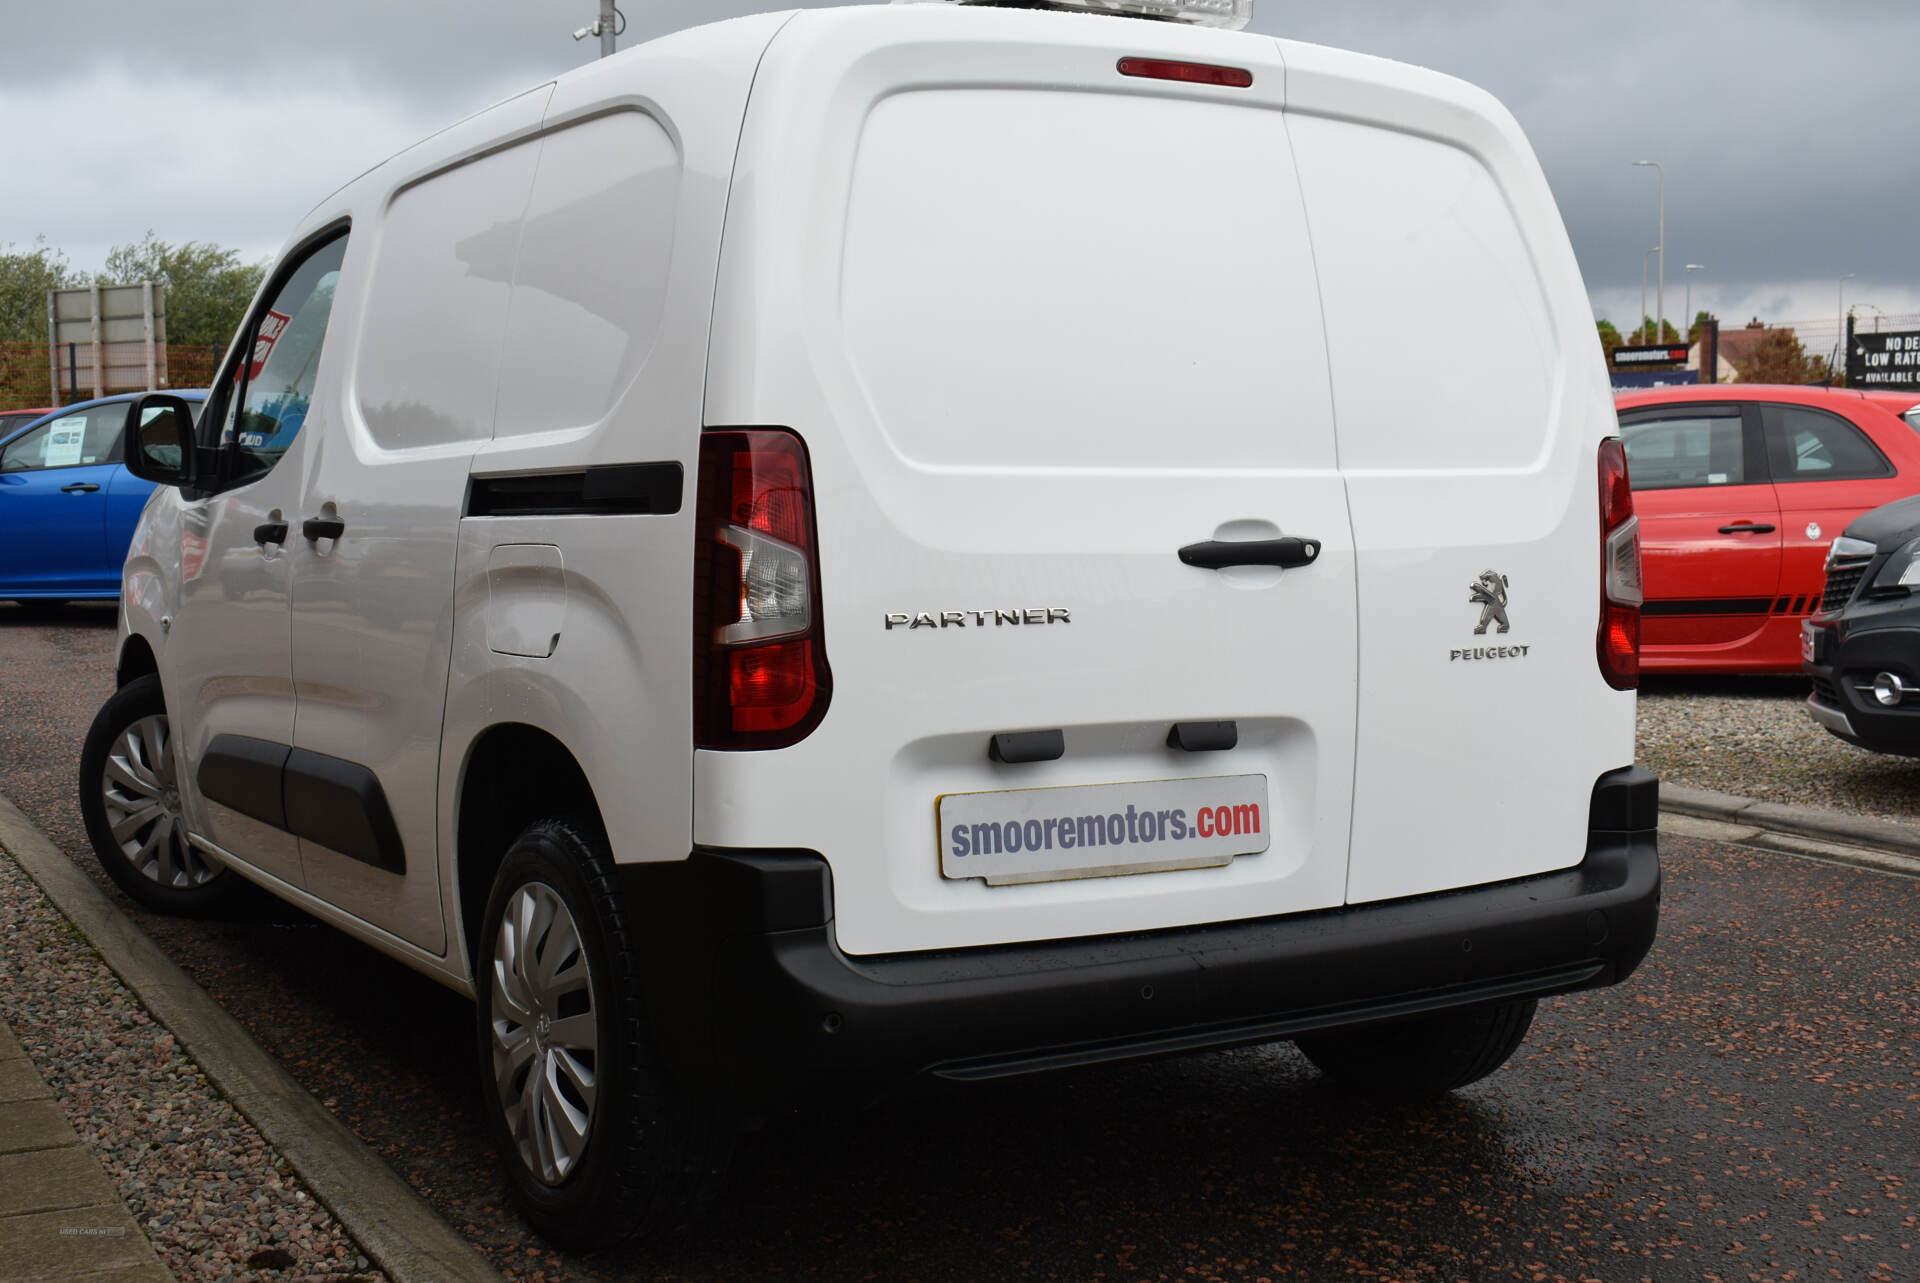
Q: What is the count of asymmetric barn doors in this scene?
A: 2